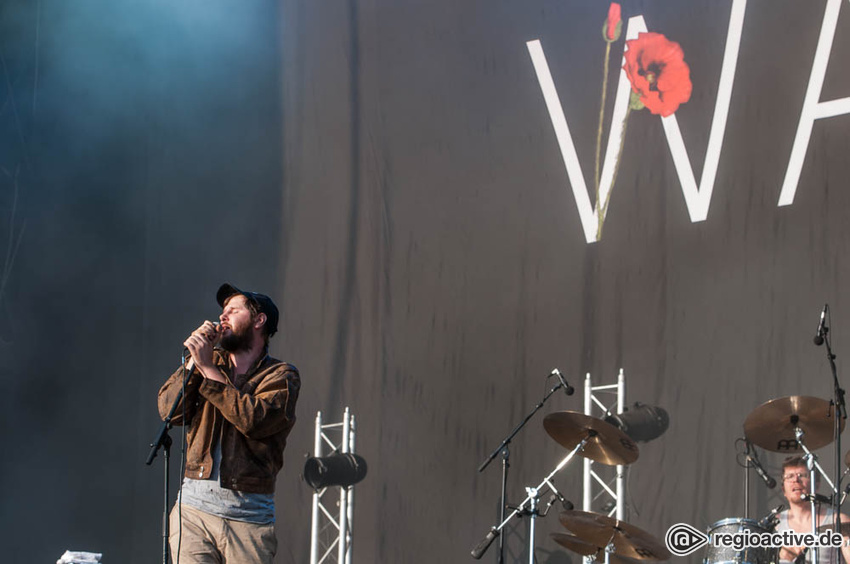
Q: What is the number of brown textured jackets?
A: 1